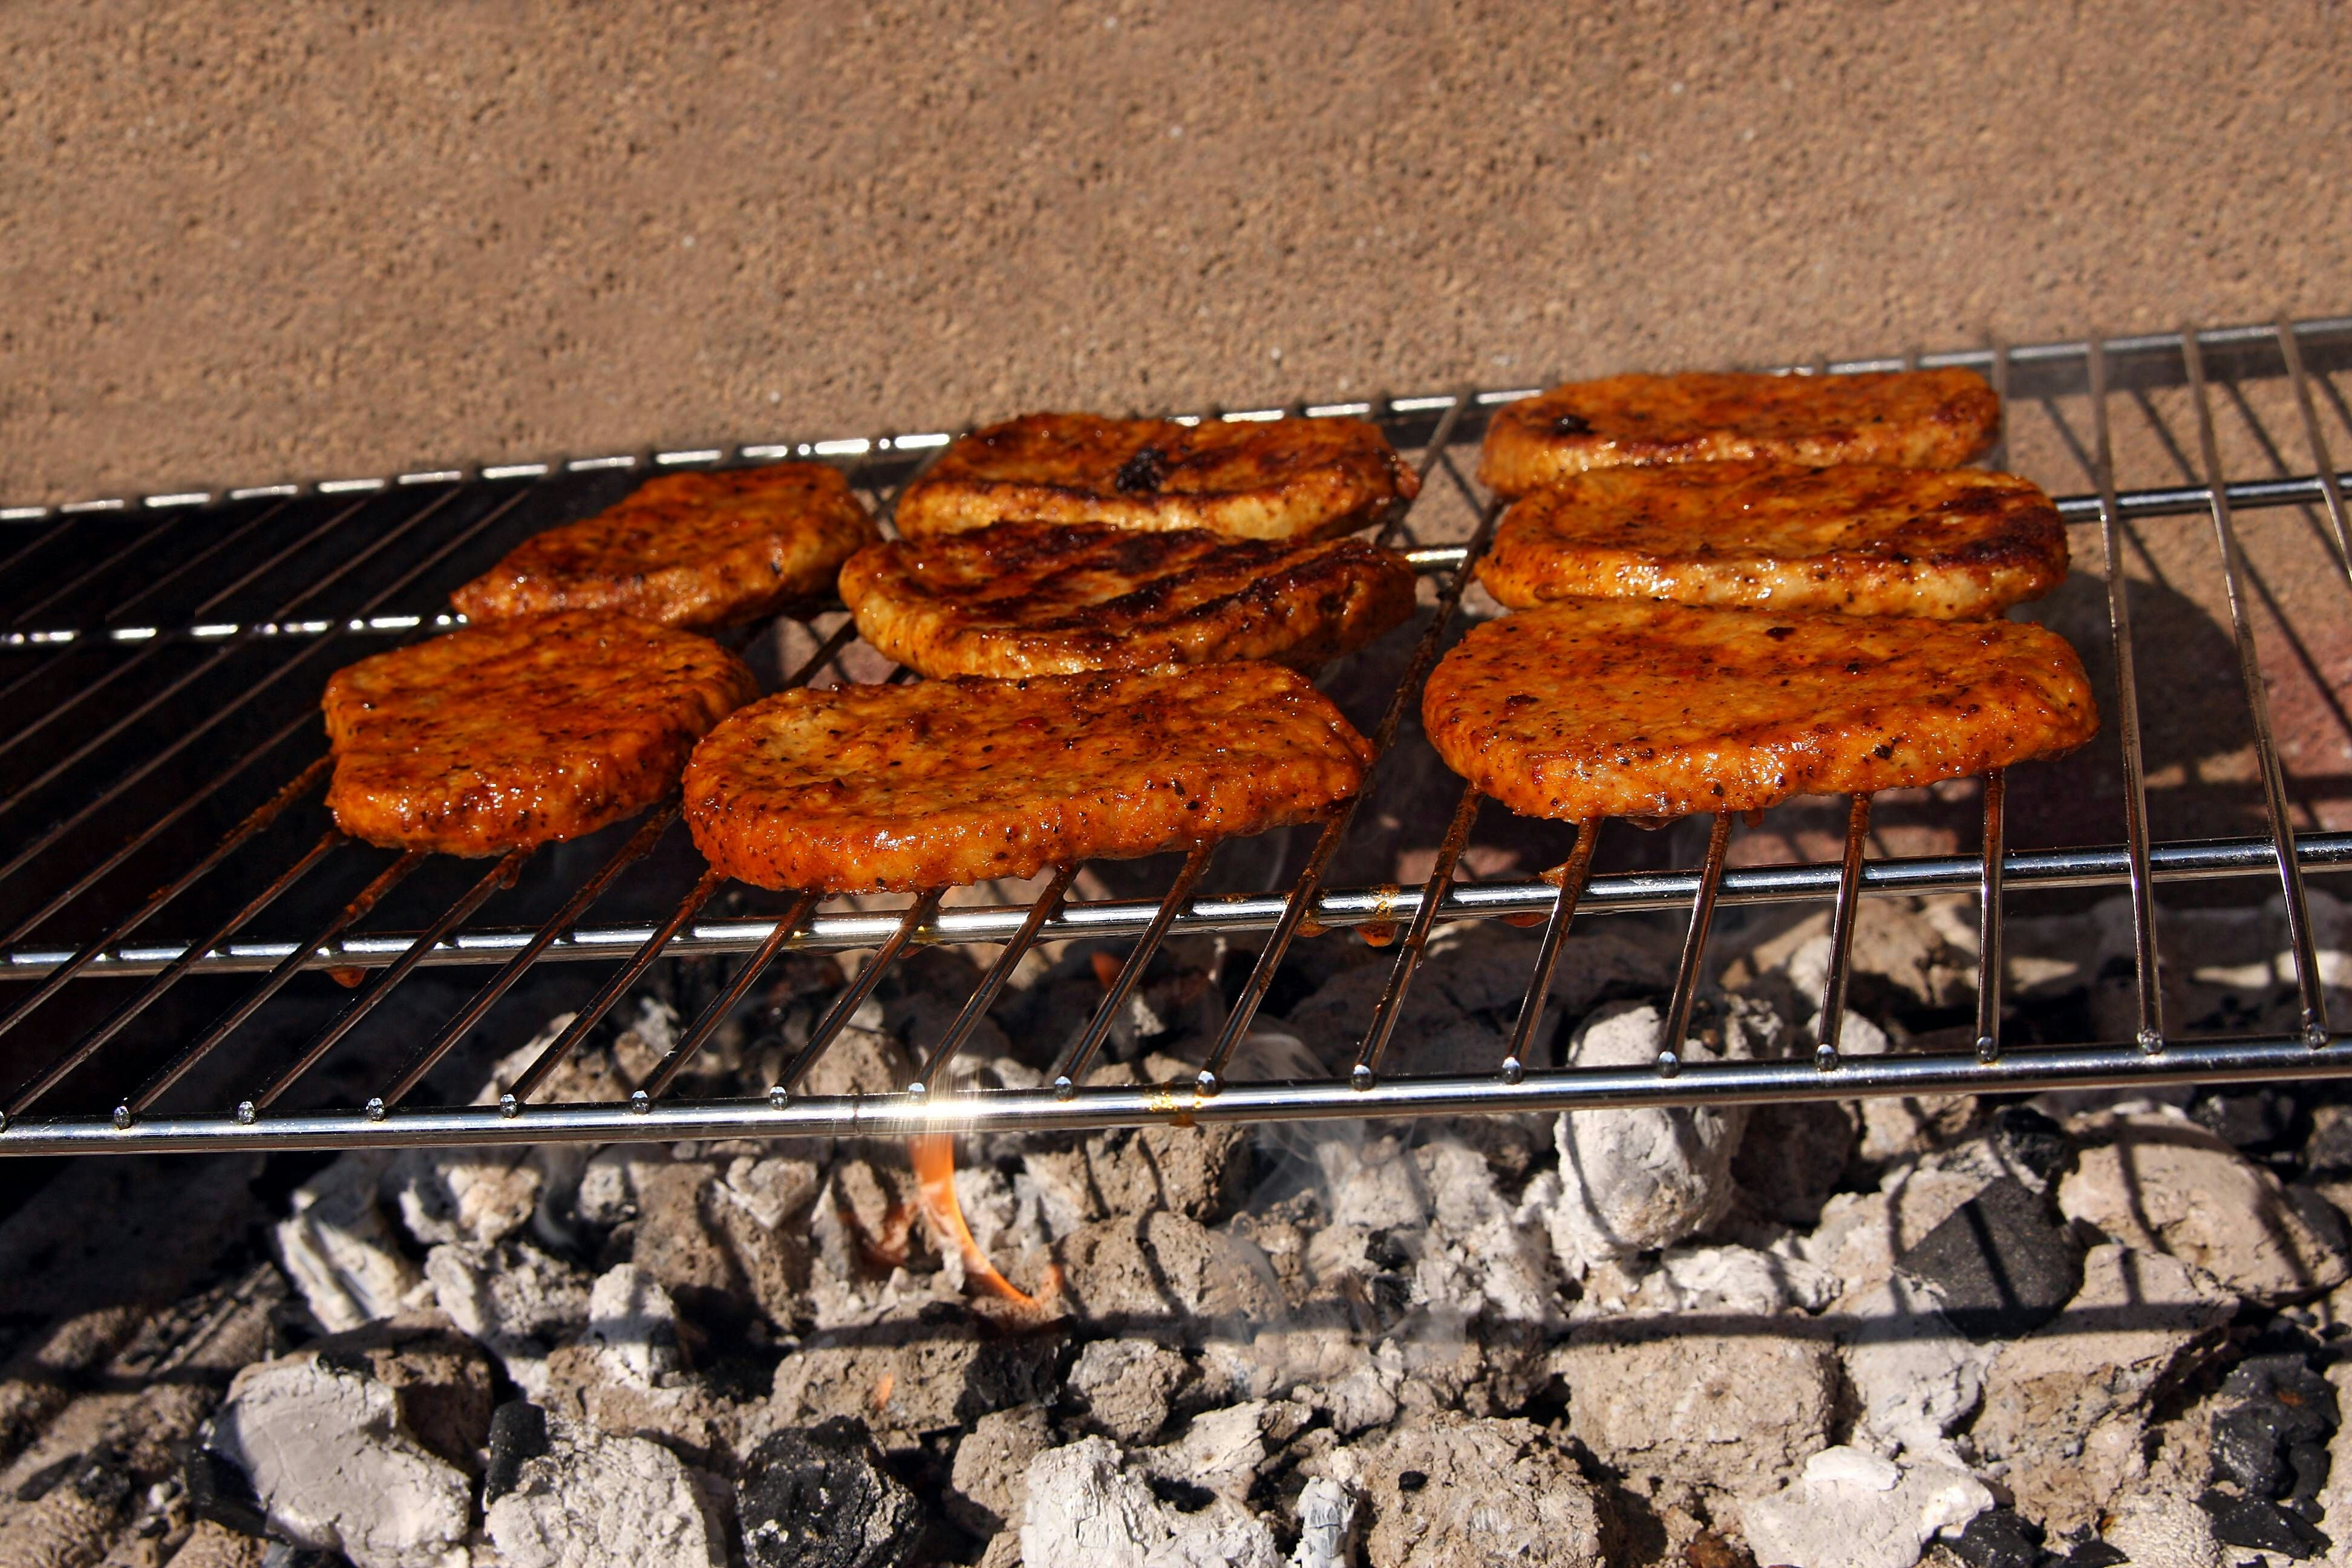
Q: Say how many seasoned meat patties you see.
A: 8